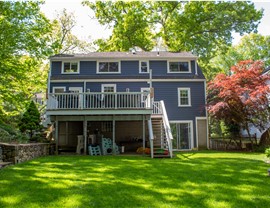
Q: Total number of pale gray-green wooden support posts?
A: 4